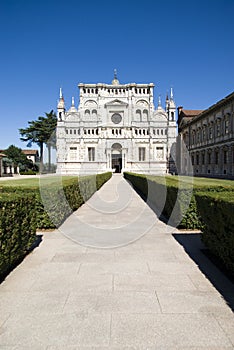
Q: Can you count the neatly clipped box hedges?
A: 4